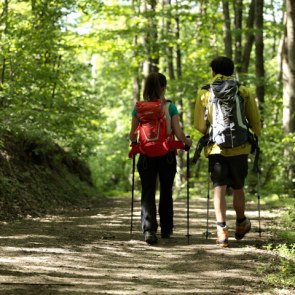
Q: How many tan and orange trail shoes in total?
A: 2